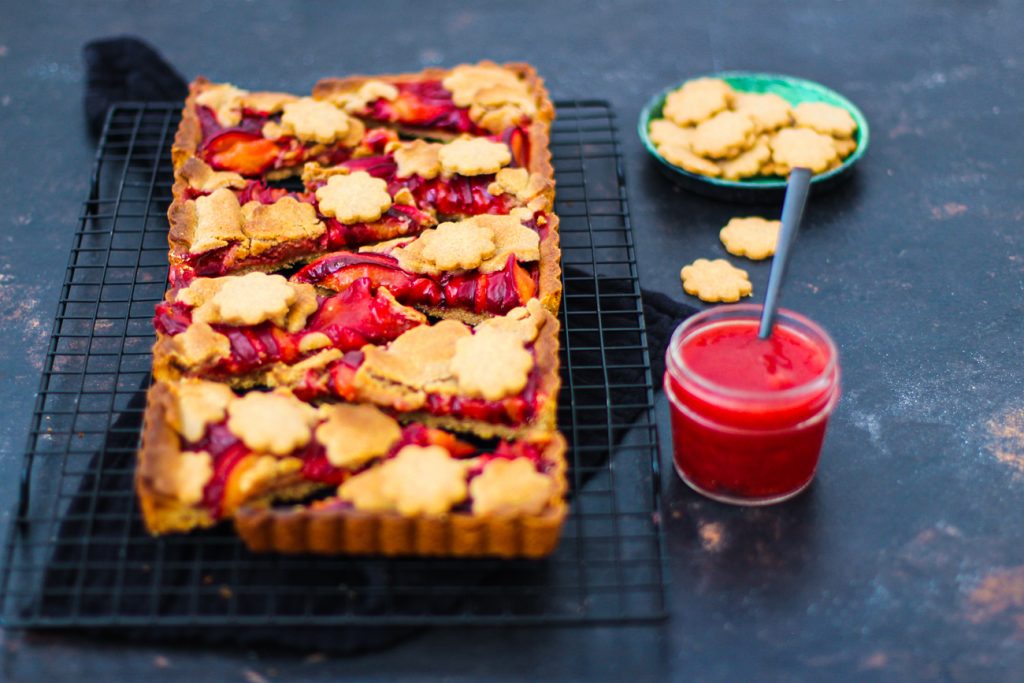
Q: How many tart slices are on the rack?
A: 9